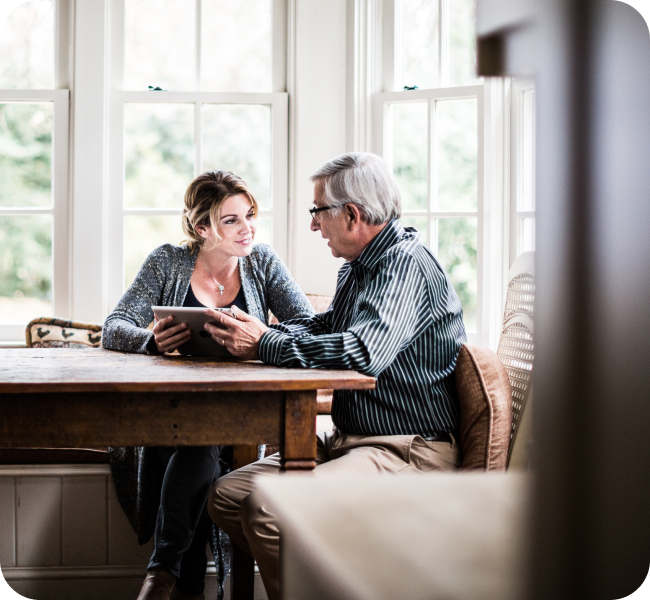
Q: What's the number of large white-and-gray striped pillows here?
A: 0